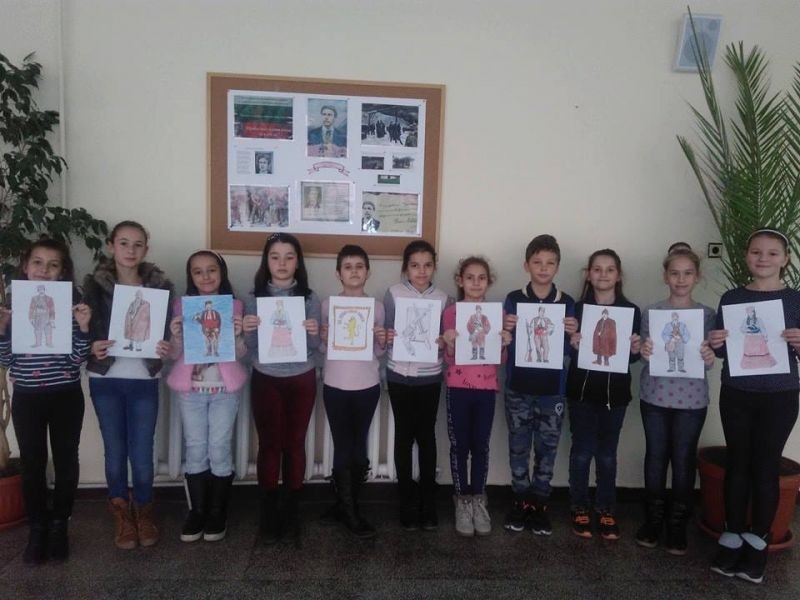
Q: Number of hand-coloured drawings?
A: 11